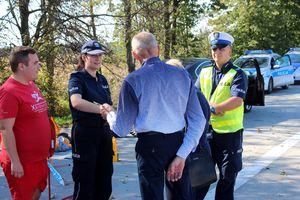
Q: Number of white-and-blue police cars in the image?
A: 2